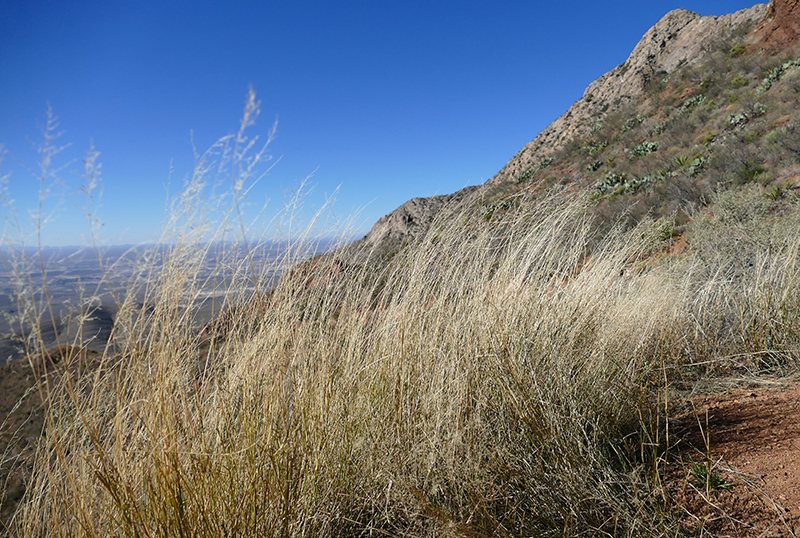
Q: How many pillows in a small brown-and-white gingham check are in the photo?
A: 0